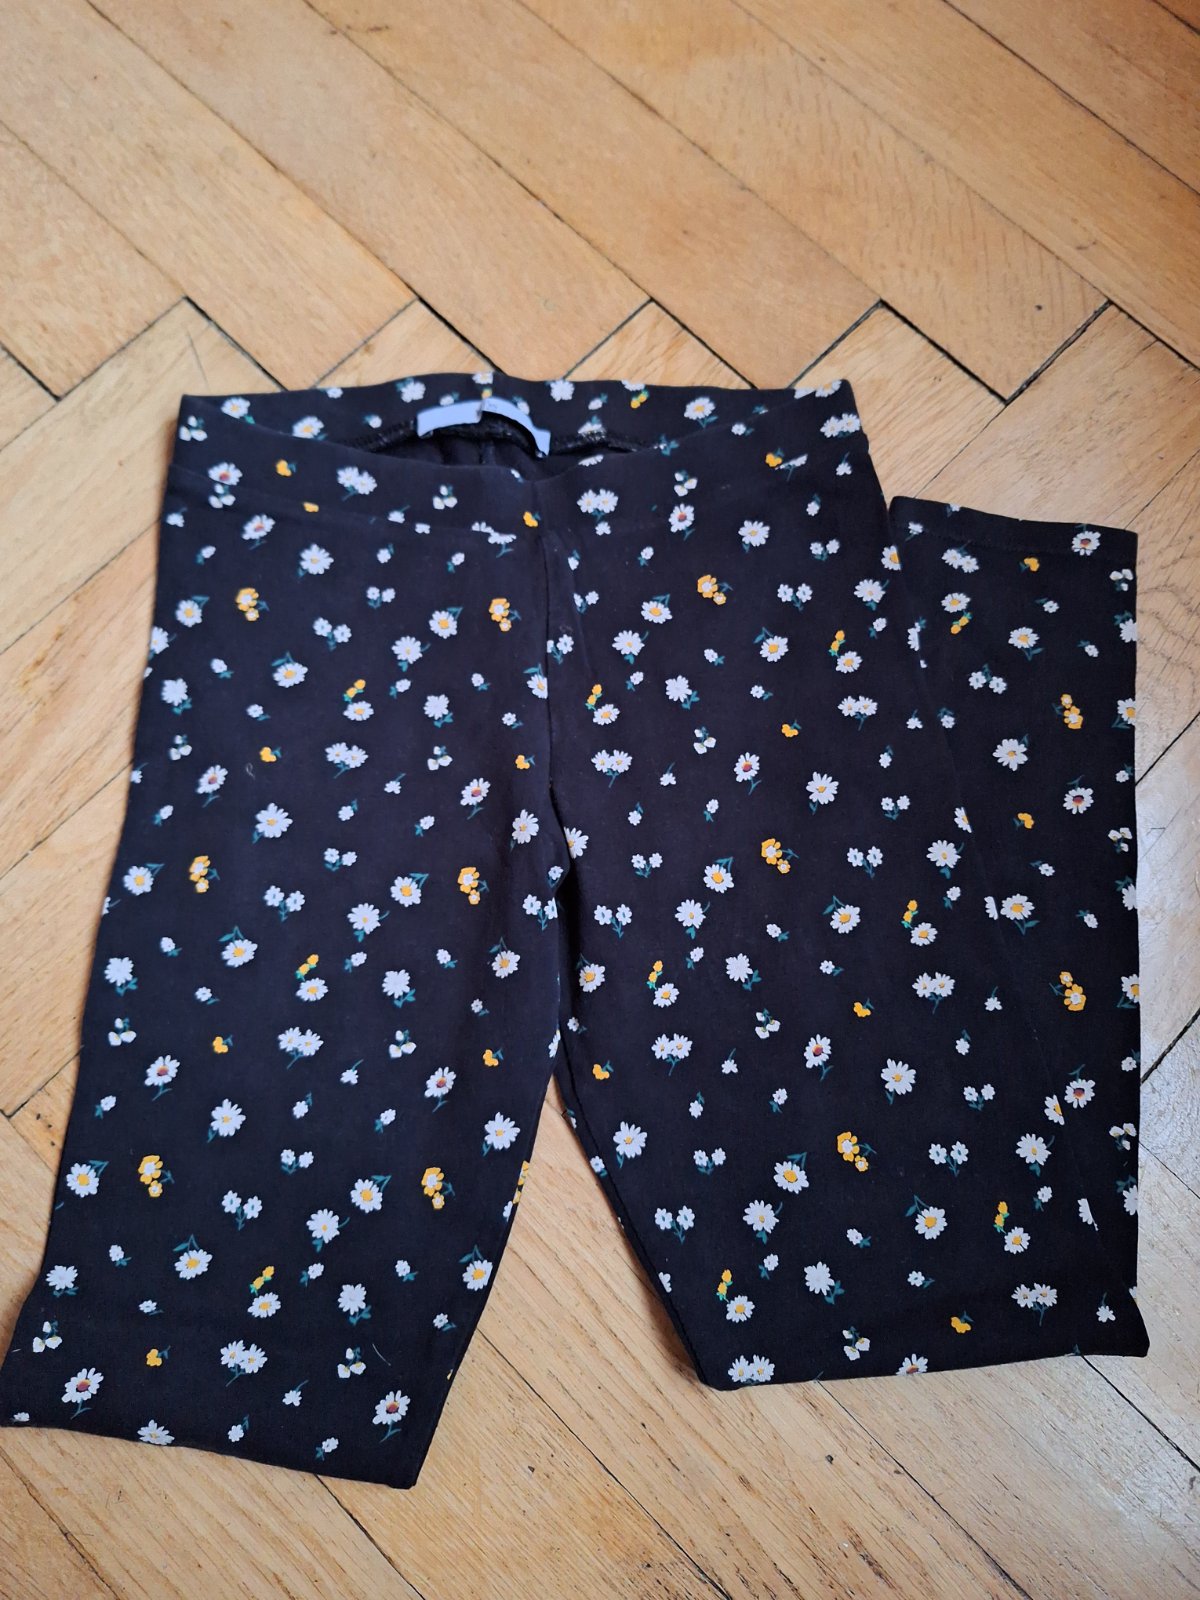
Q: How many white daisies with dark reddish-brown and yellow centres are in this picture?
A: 15